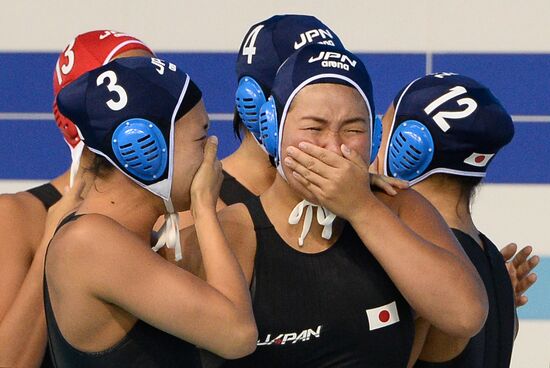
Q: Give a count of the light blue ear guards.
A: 5